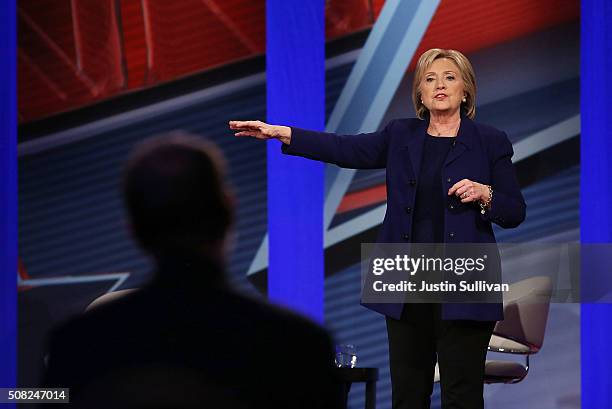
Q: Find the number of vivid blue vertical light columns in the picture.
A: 3